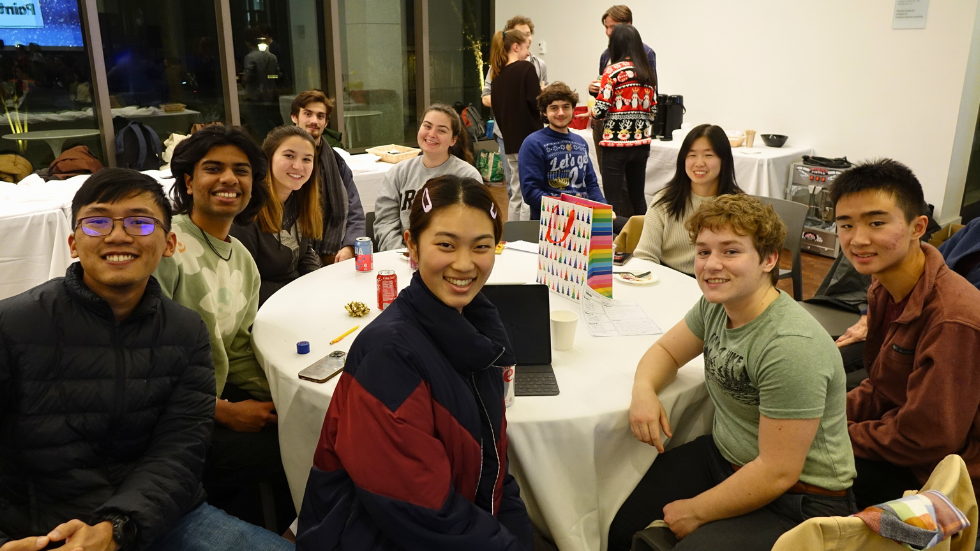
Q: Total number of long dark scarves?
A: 1